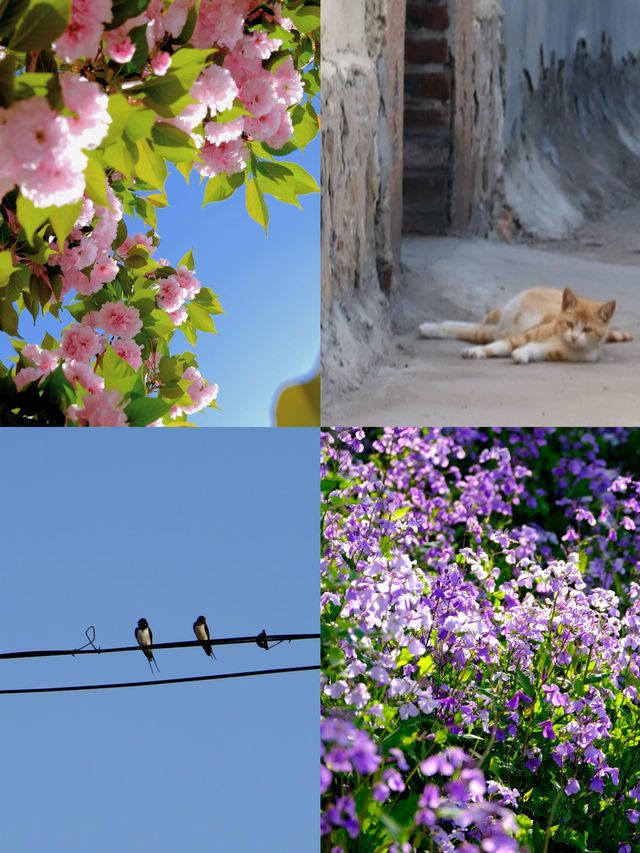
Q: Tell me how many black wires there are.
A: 2